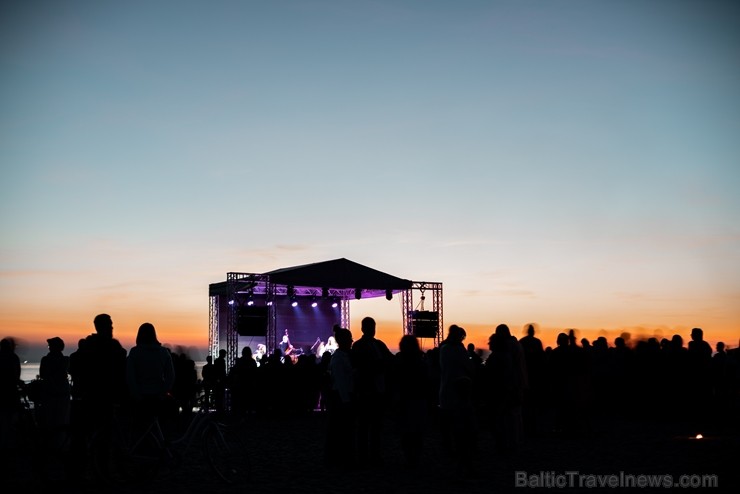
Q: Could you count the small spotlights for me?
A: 6